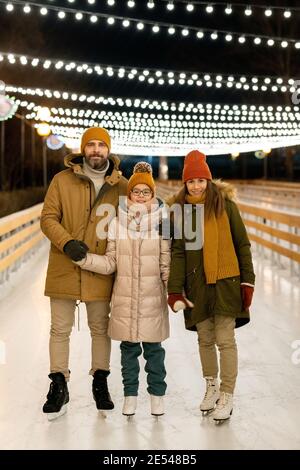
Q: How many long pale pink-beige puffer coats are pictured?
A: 1